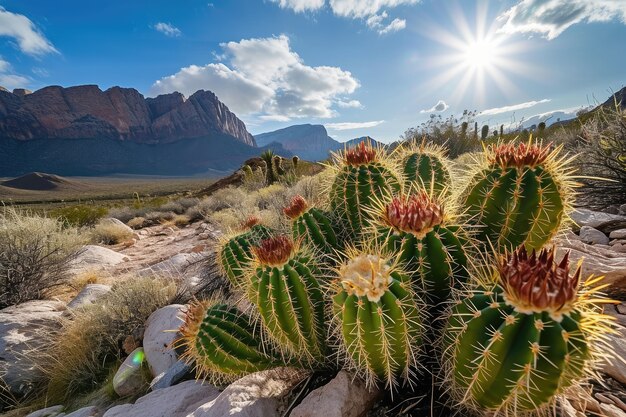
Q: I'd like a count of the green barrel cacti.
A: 10